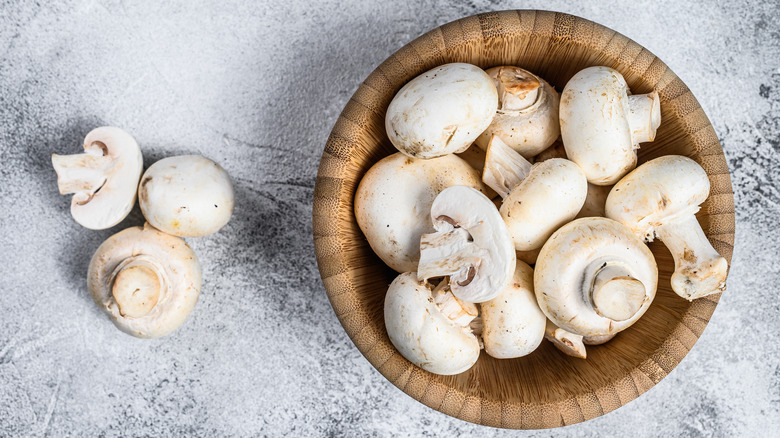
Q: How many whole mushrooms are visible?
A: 11